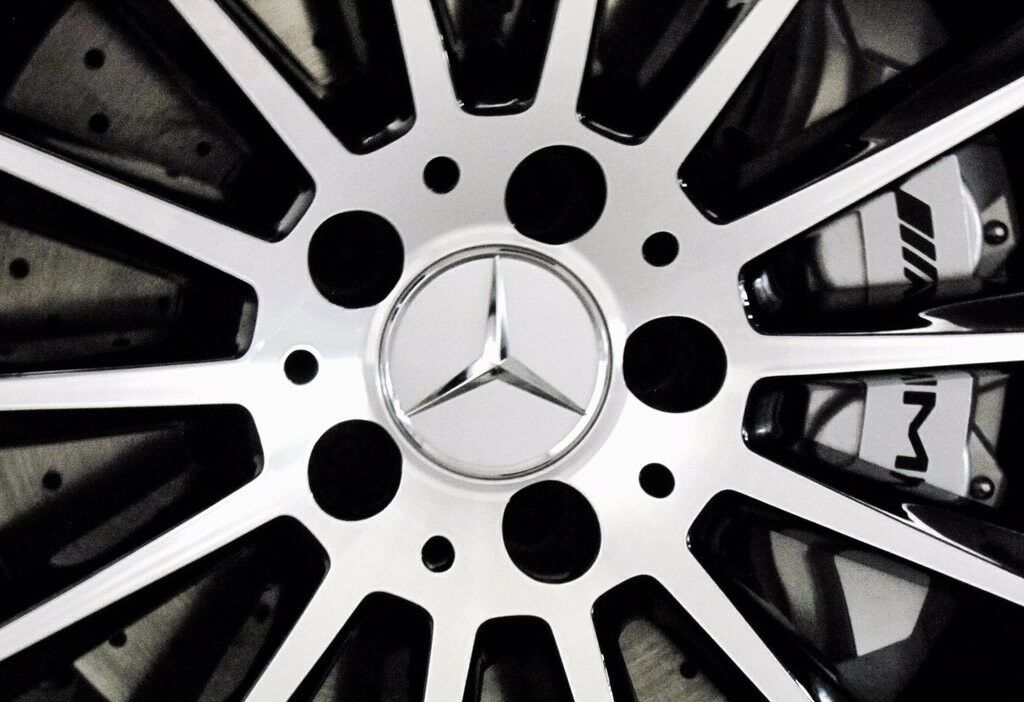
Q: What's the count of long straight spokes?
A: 14